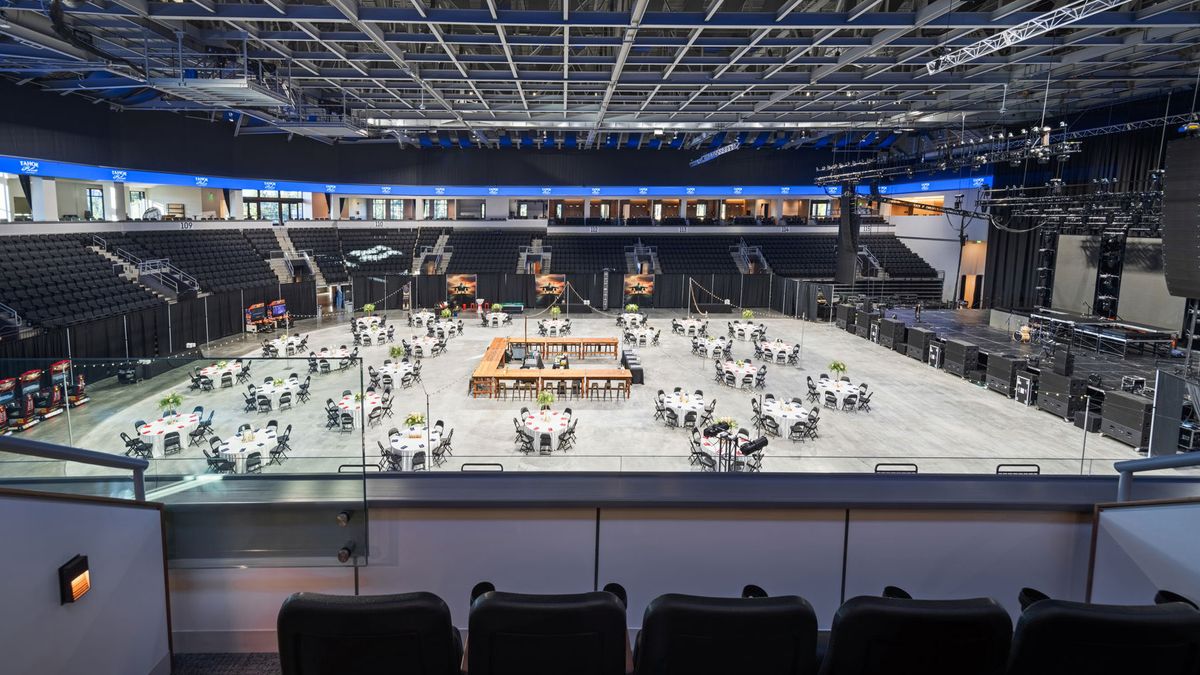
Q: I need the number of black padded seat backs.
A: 5